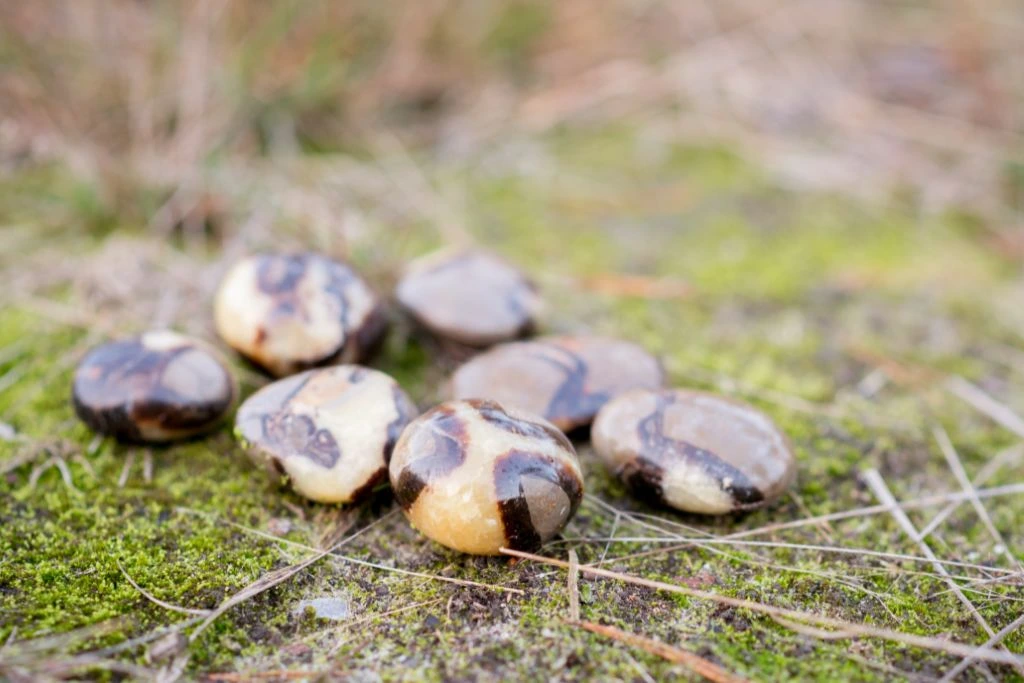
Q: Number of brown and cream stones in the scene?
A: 7